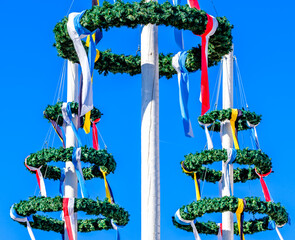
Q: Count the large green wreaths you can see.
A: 7